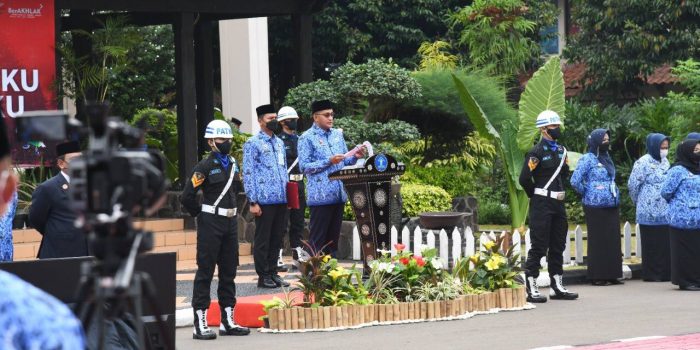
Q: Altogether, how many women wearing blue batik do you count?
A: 3